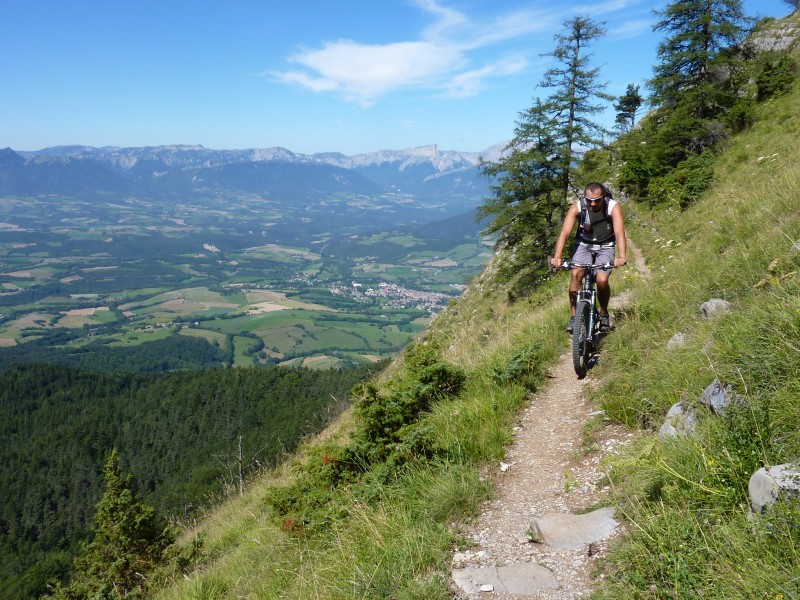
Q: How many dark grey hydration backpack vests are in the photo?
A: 1